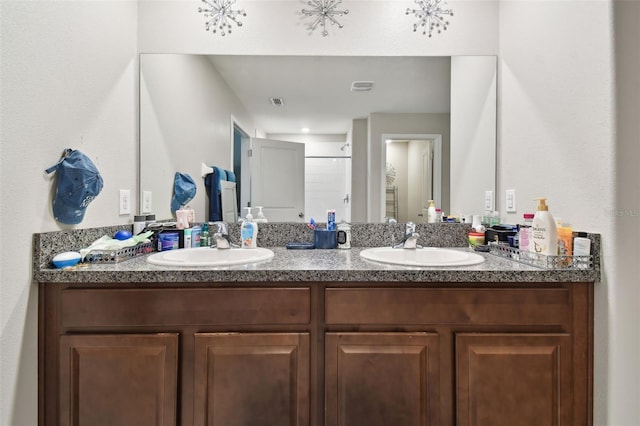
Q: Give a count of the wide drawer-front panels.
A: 2